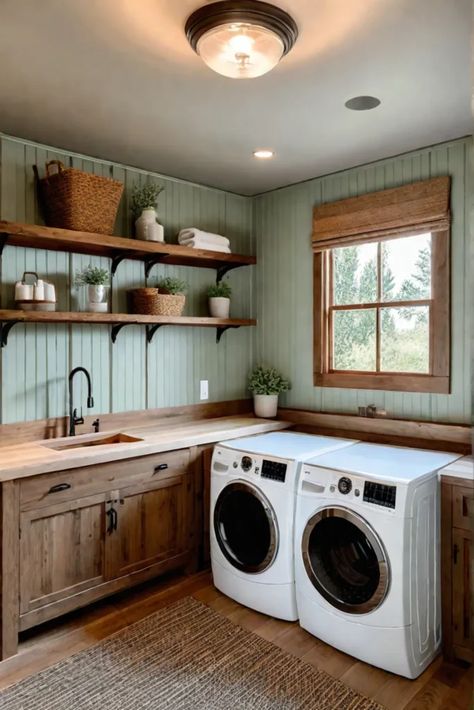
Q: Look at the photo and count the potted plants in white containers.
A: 4